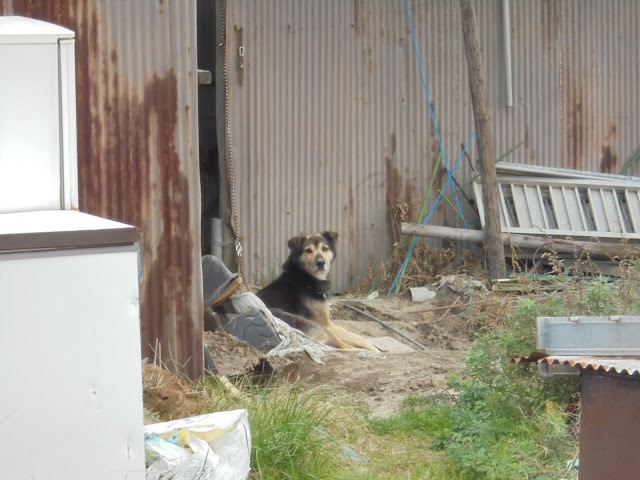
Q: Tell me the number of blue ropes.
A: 2